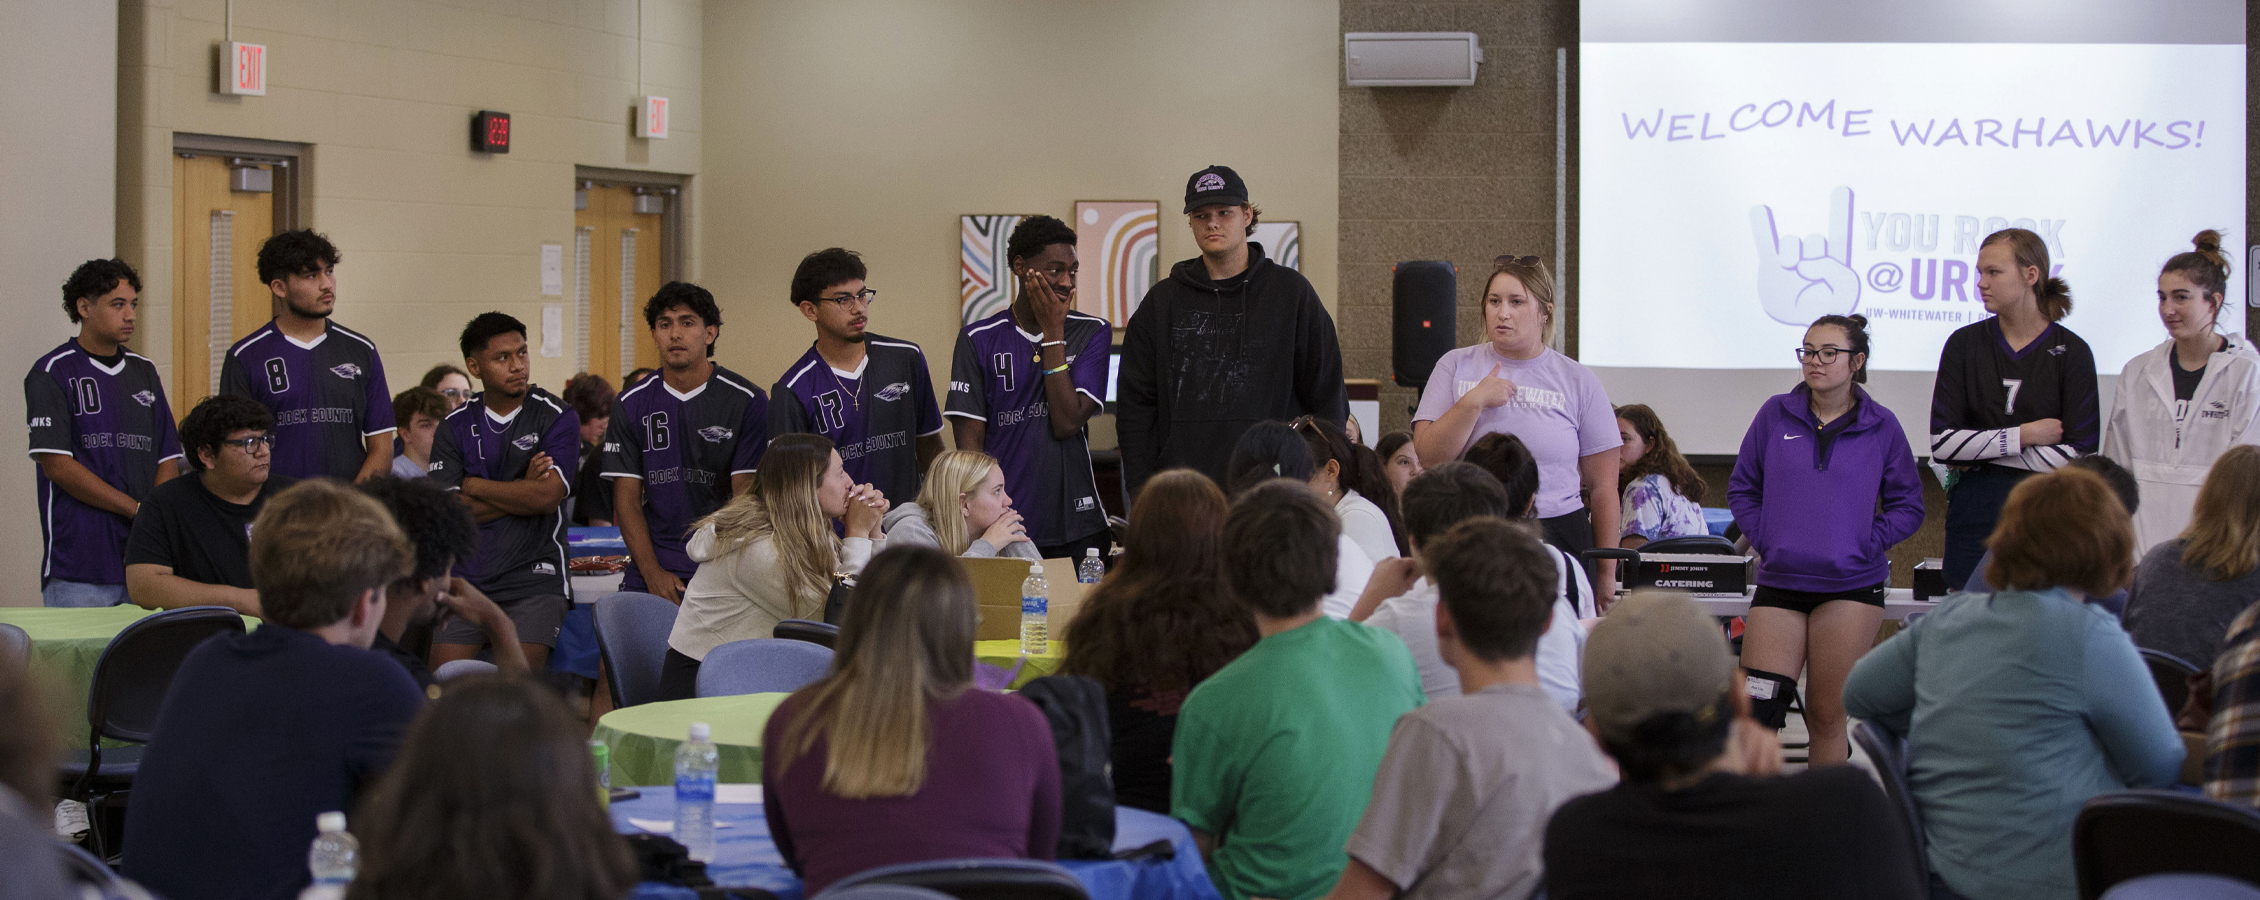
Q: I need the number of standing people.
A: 11